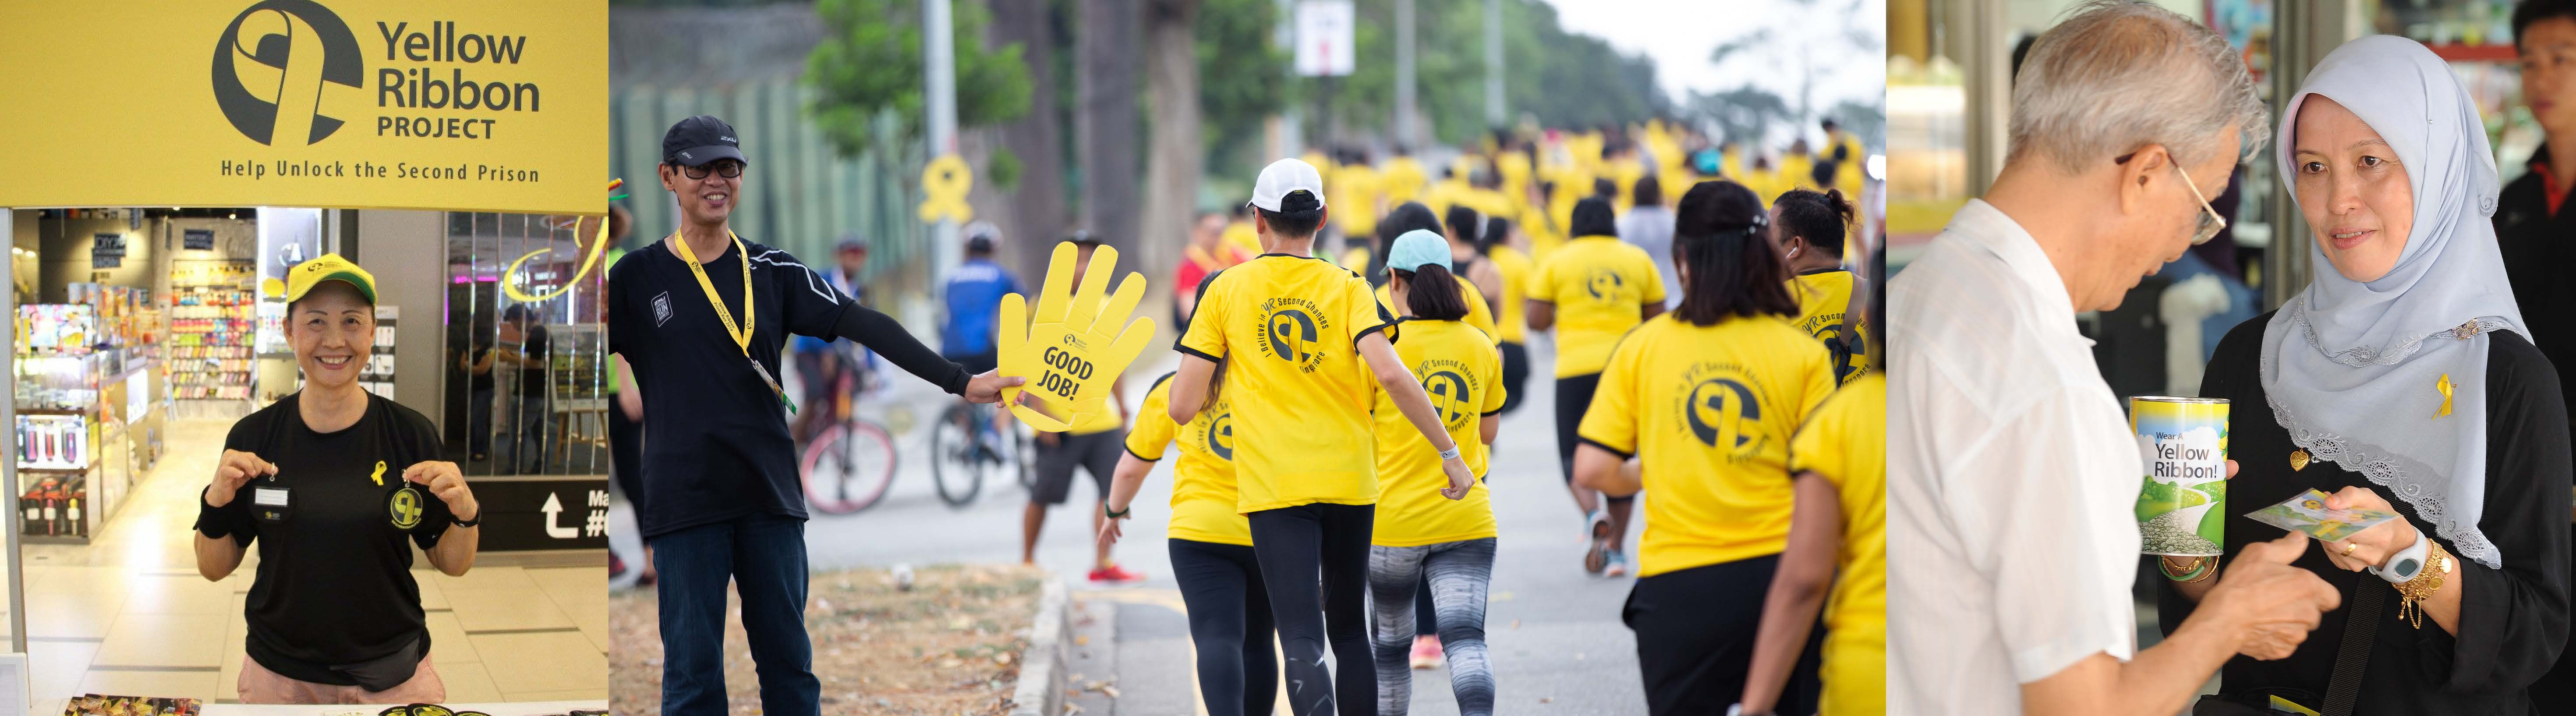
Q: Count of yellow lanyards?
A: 1